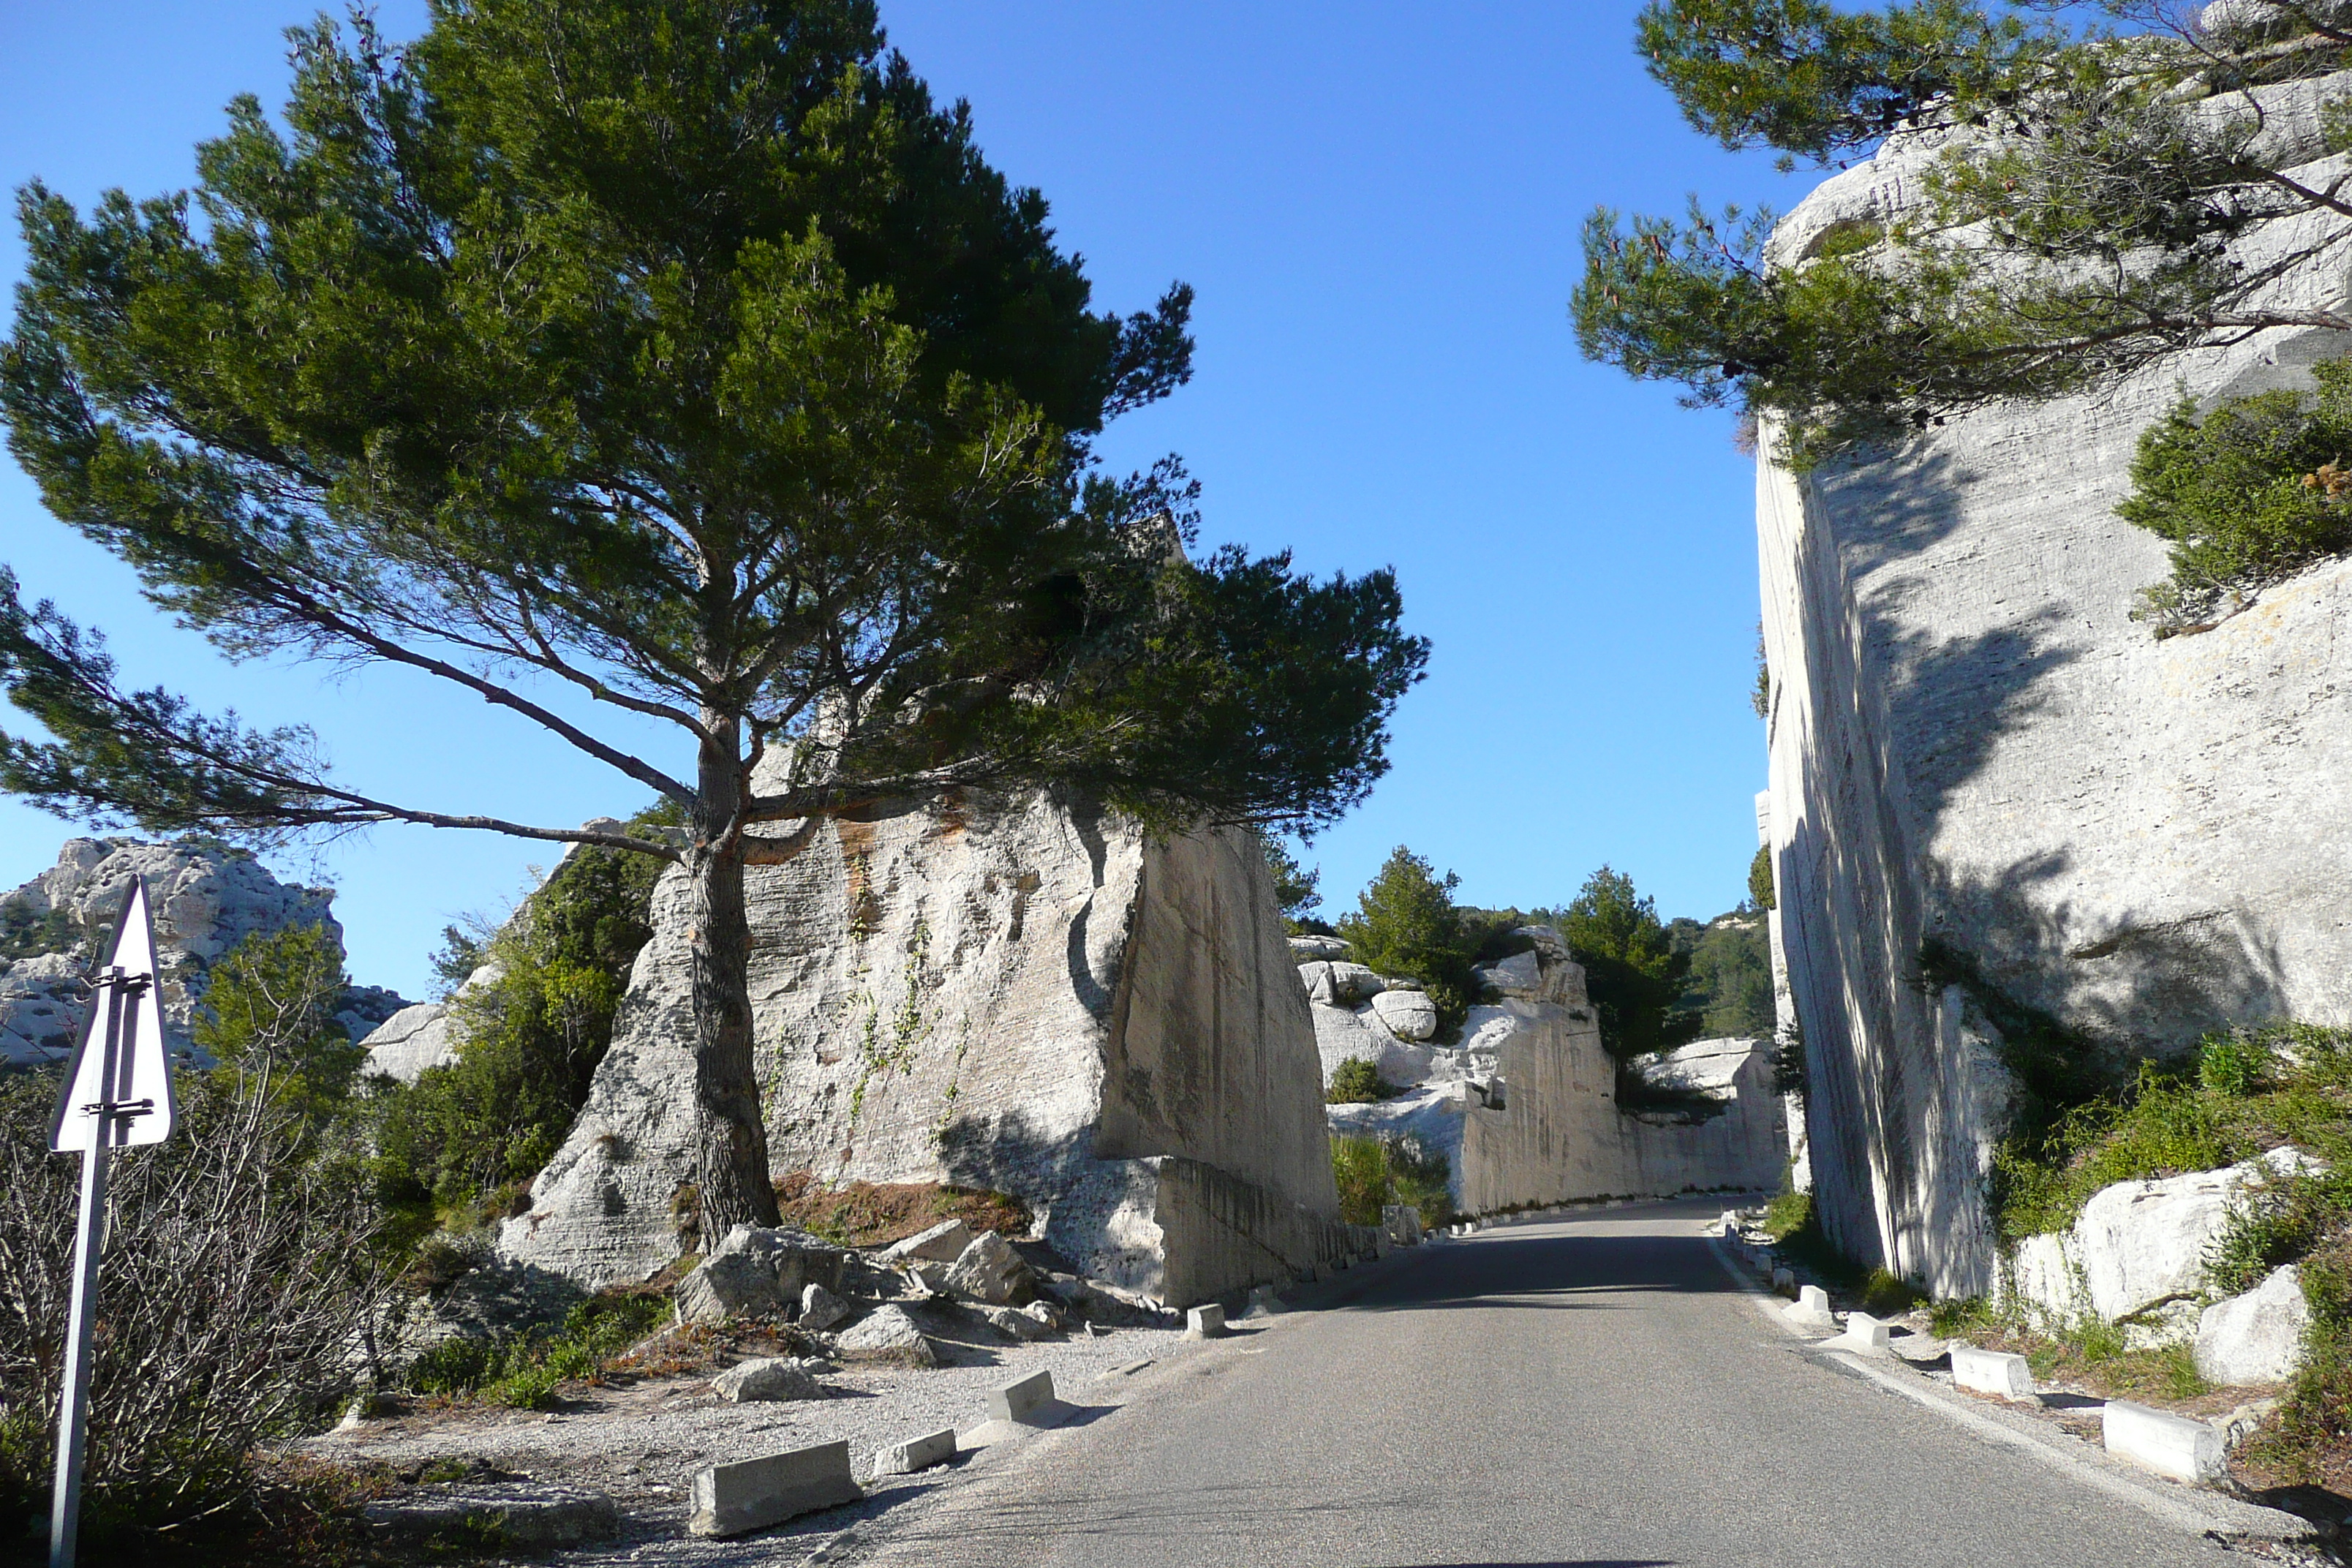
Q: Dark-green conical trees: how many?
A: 2